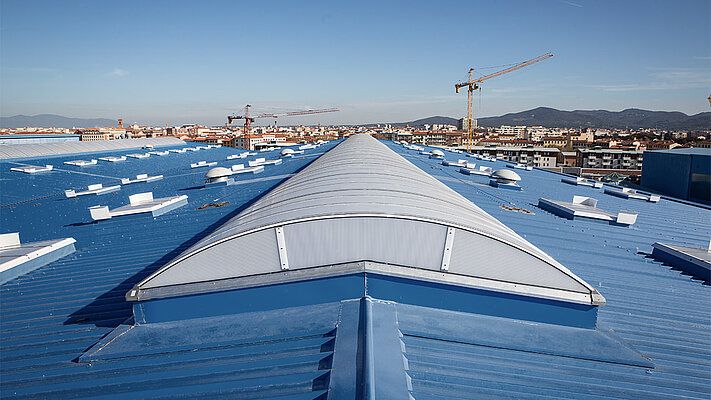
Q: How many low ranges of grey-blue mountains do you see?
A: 2